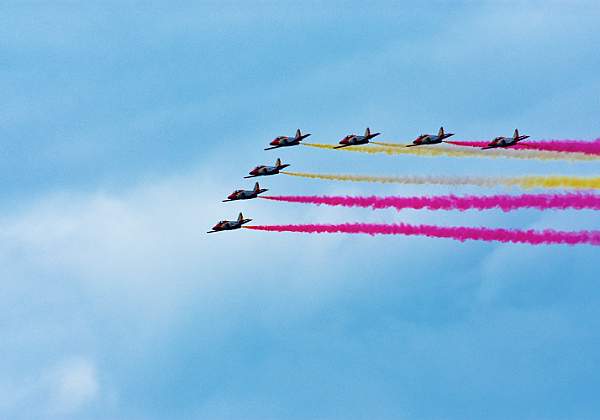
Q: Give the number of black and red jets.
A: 7